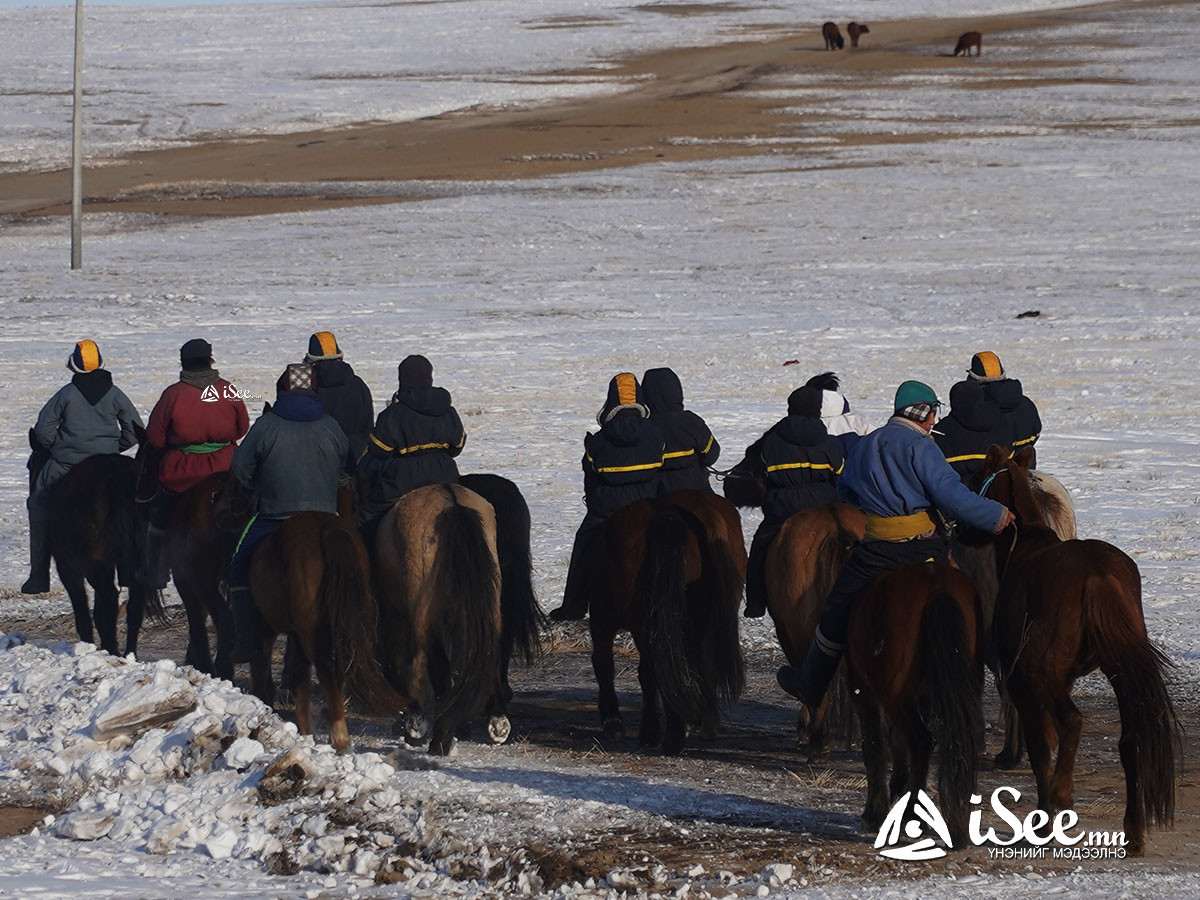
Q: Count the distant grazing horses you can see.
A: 3